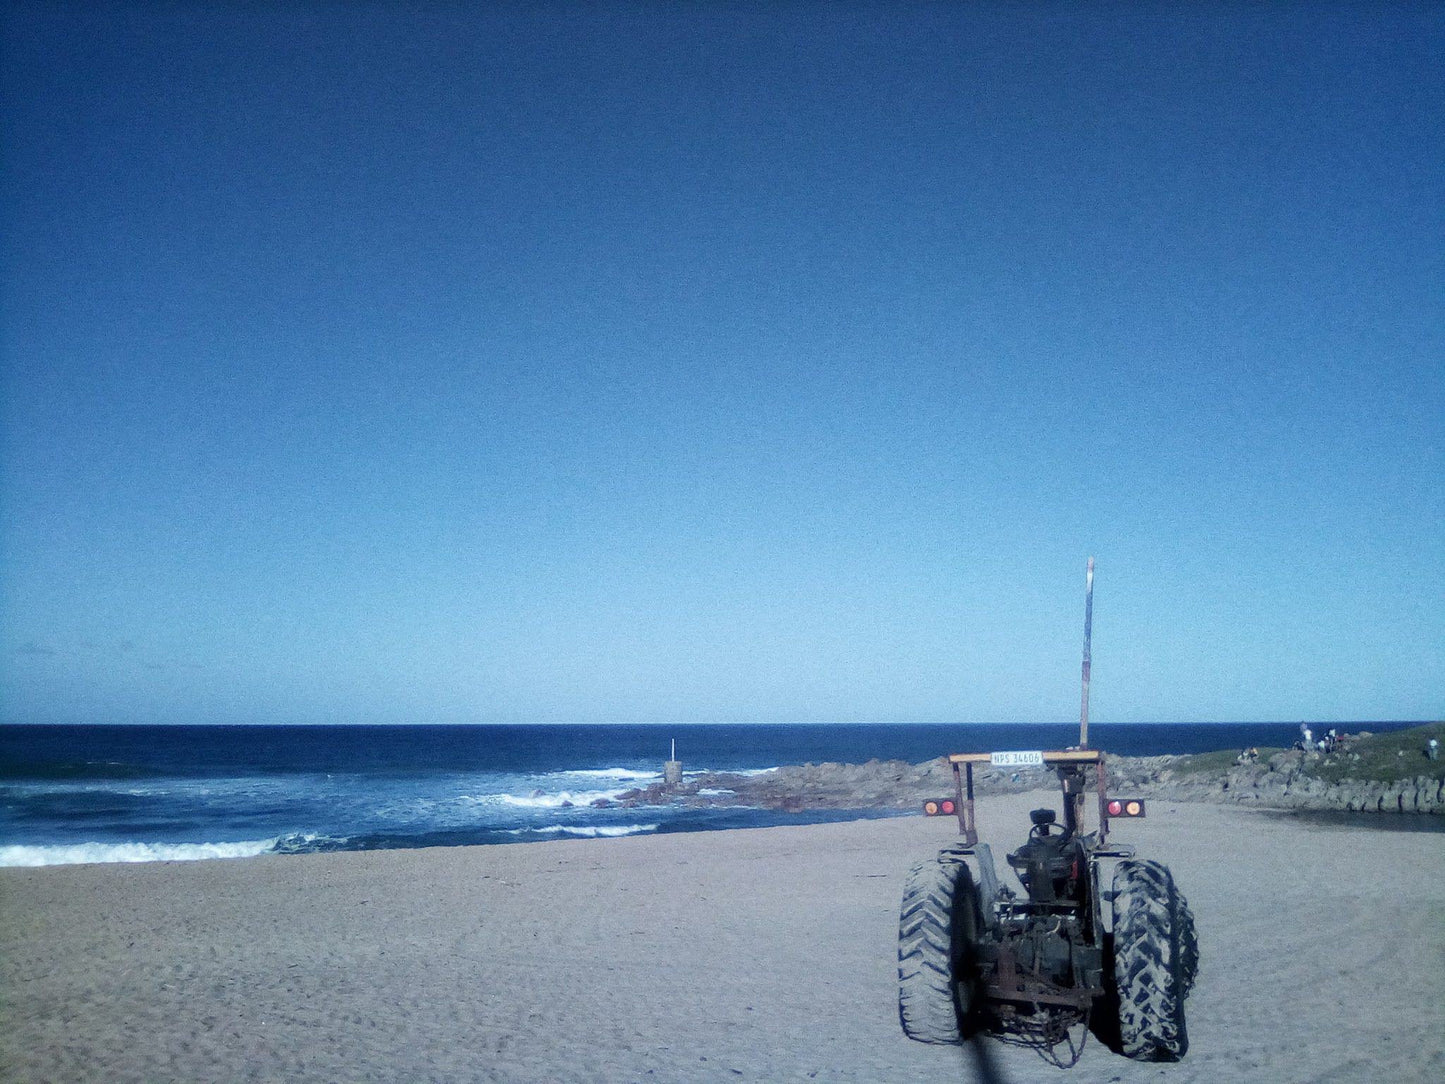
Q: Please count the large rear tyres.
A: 2